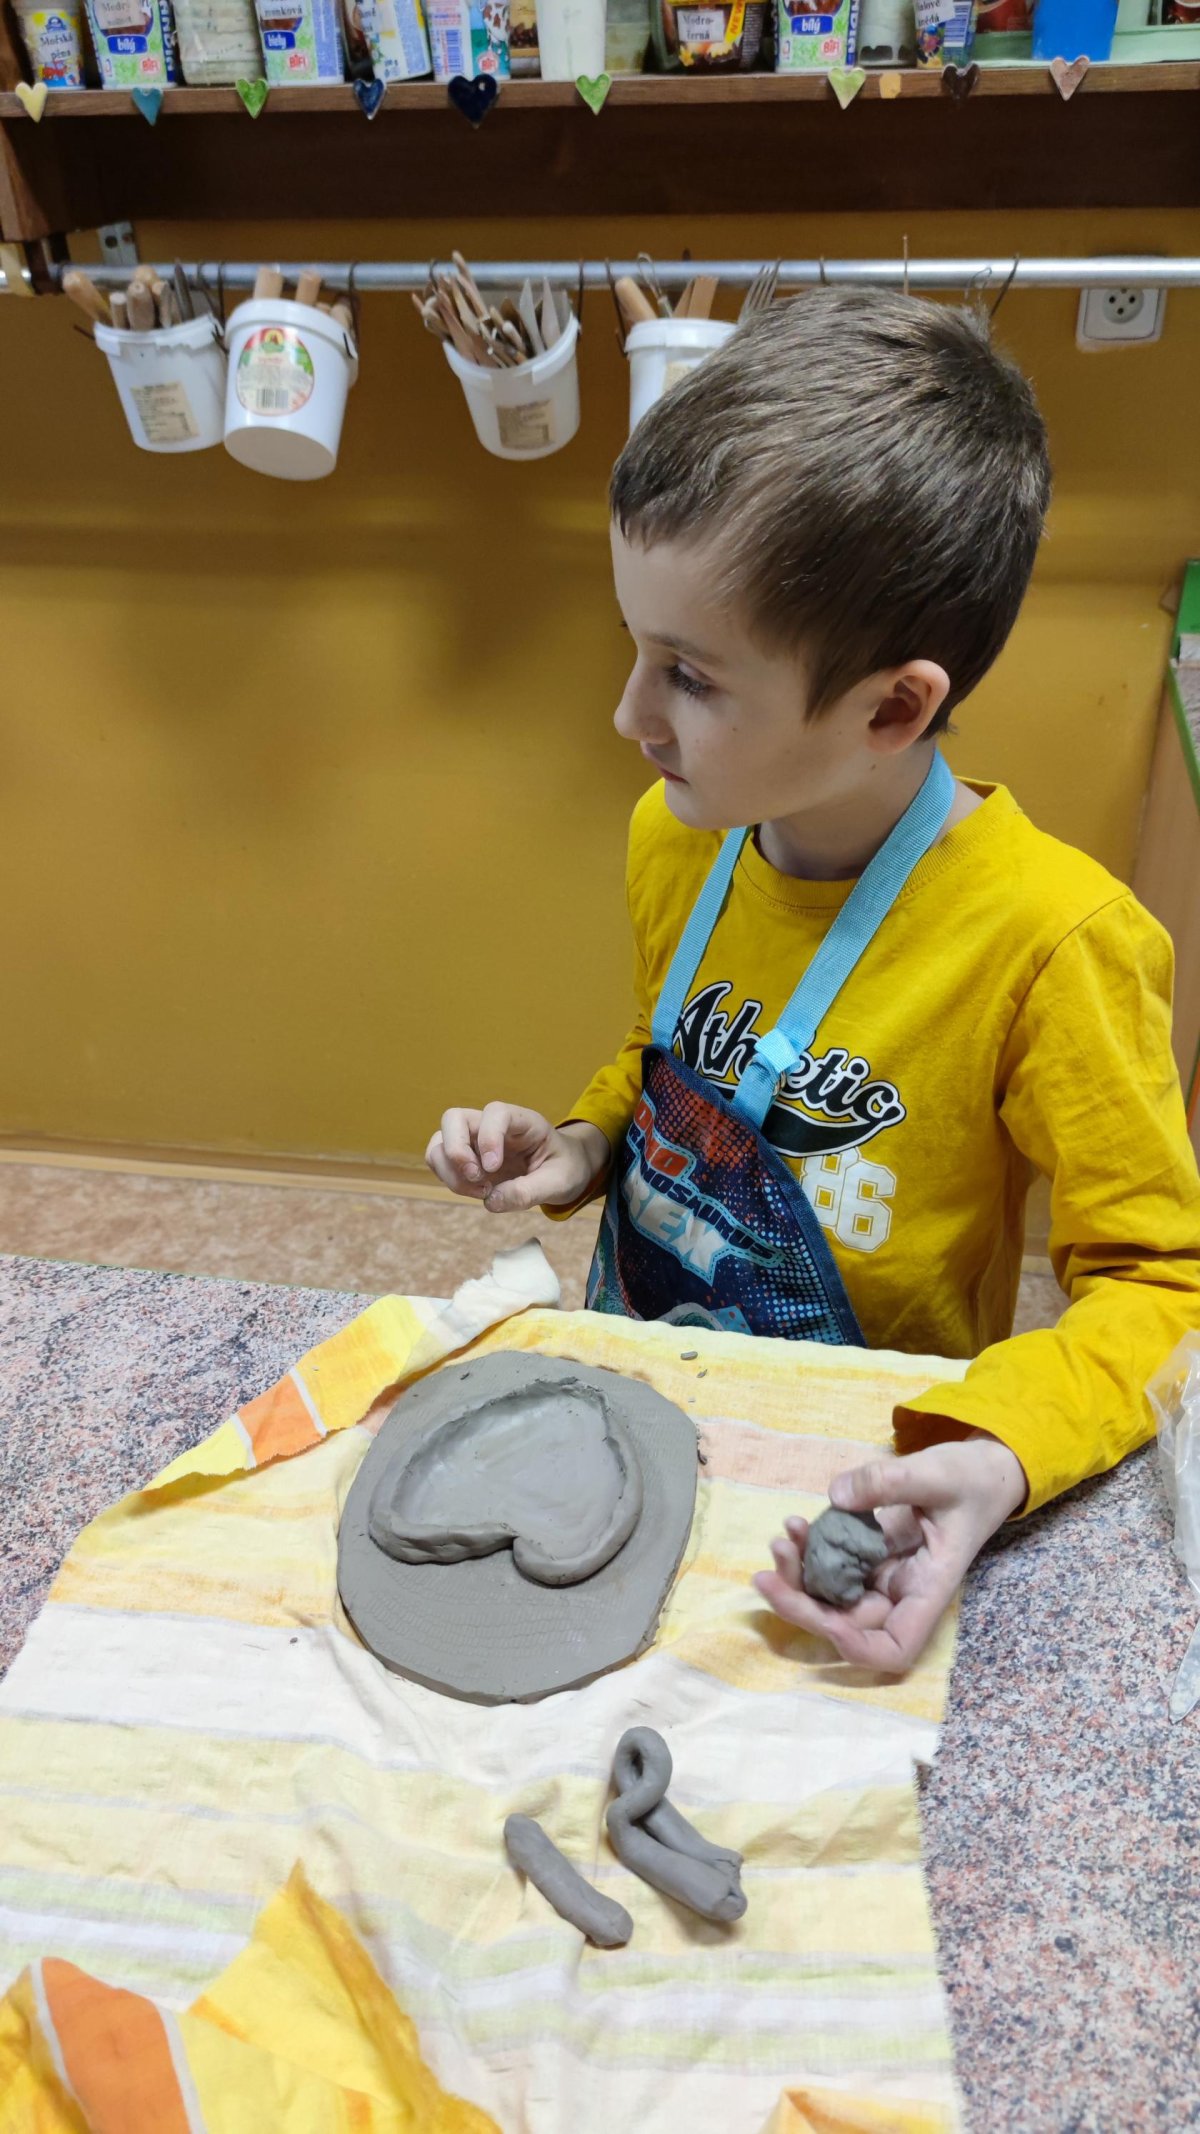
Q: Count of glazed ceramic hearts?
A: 9